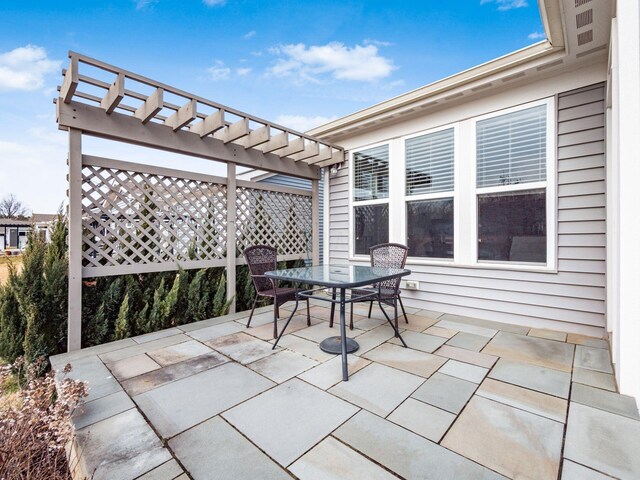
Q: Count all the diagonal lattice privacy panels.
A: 2